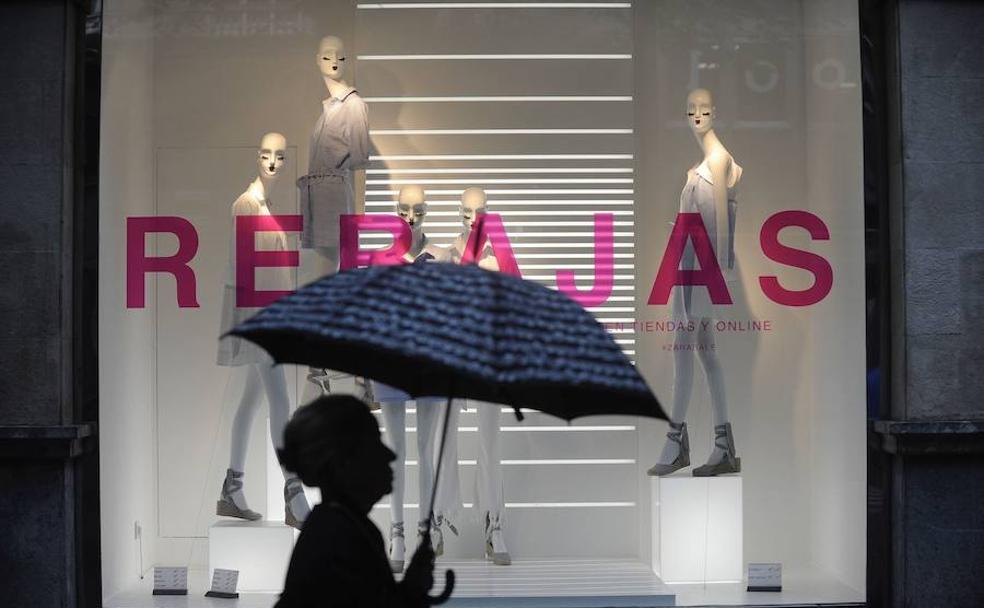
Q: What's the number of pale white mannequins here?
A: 5